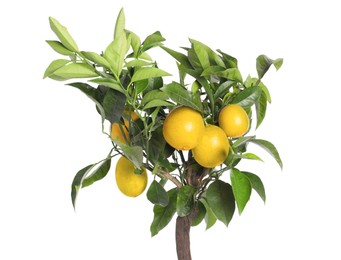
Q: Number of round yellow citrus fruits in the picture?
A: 5